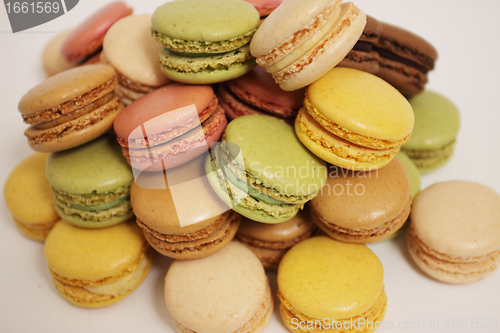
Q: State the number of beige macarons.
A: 5